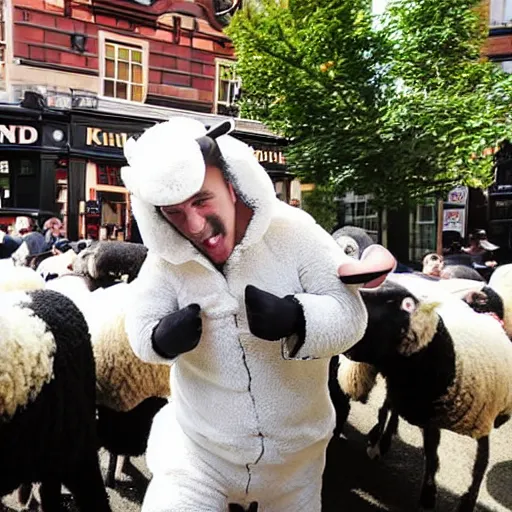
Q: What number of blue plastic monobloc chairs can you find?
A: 0